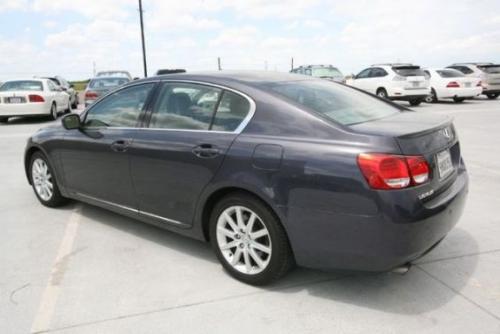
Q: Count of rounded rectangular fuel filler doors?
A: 1